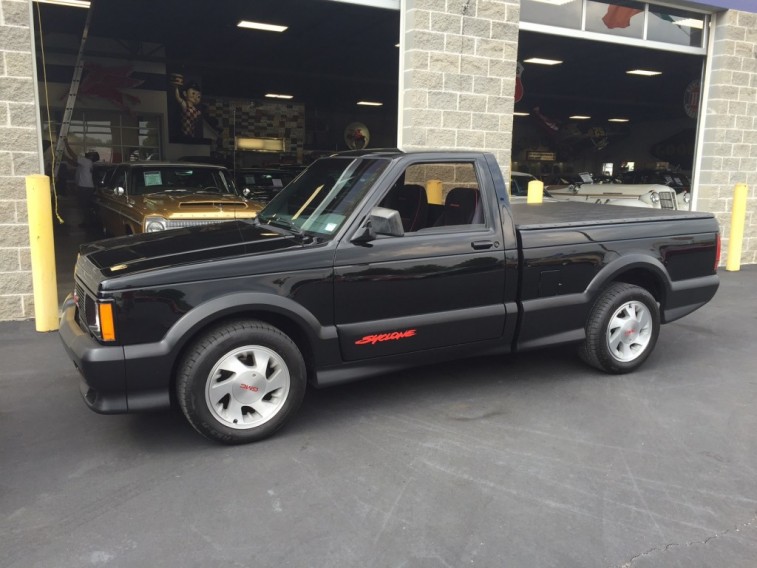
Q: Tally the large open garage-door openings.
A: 2